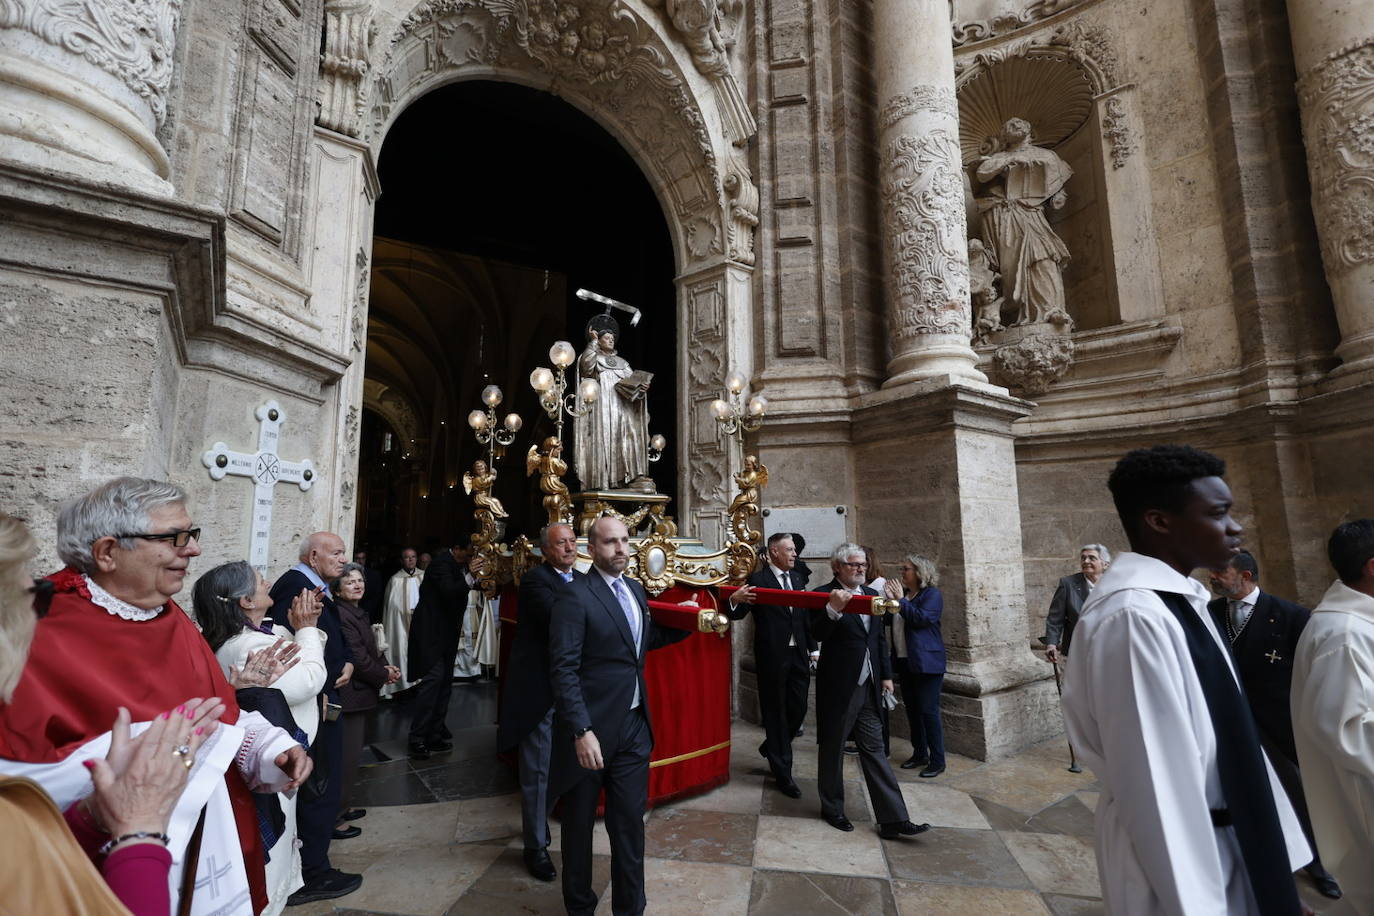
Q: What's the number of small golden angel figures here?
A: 3